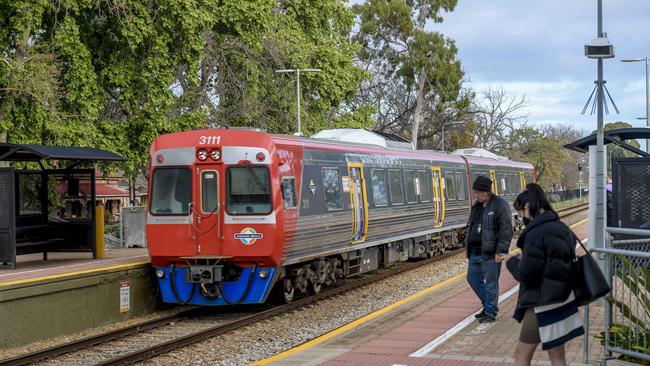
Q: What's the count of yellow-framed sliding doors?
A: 4